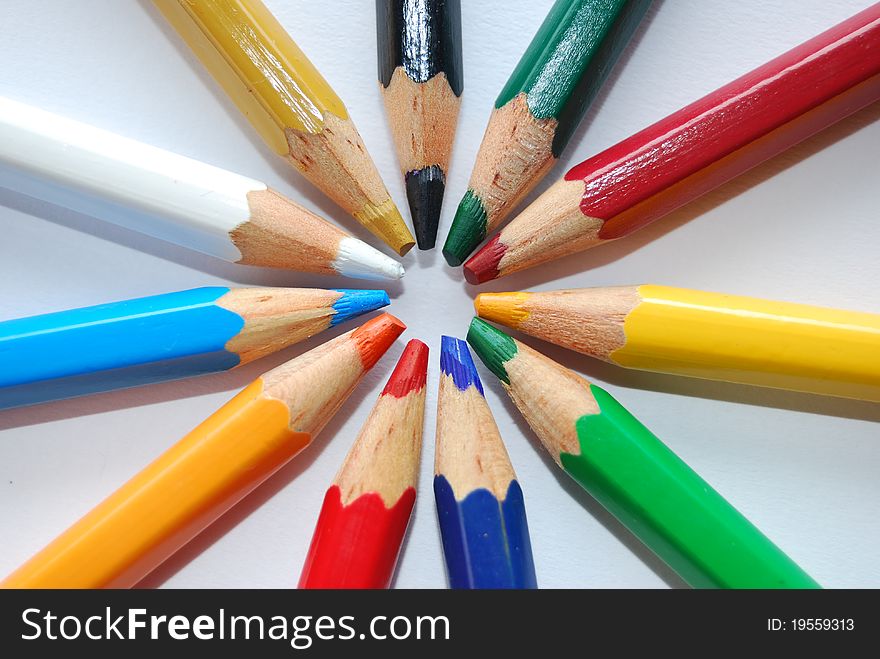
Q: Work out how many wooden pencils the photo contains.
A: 11